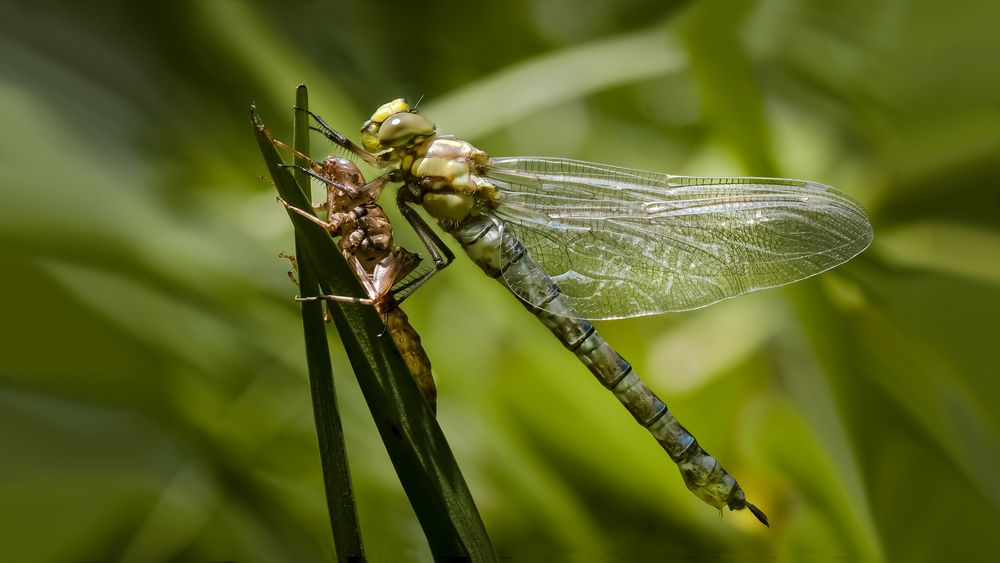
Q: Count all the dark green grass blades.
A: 2